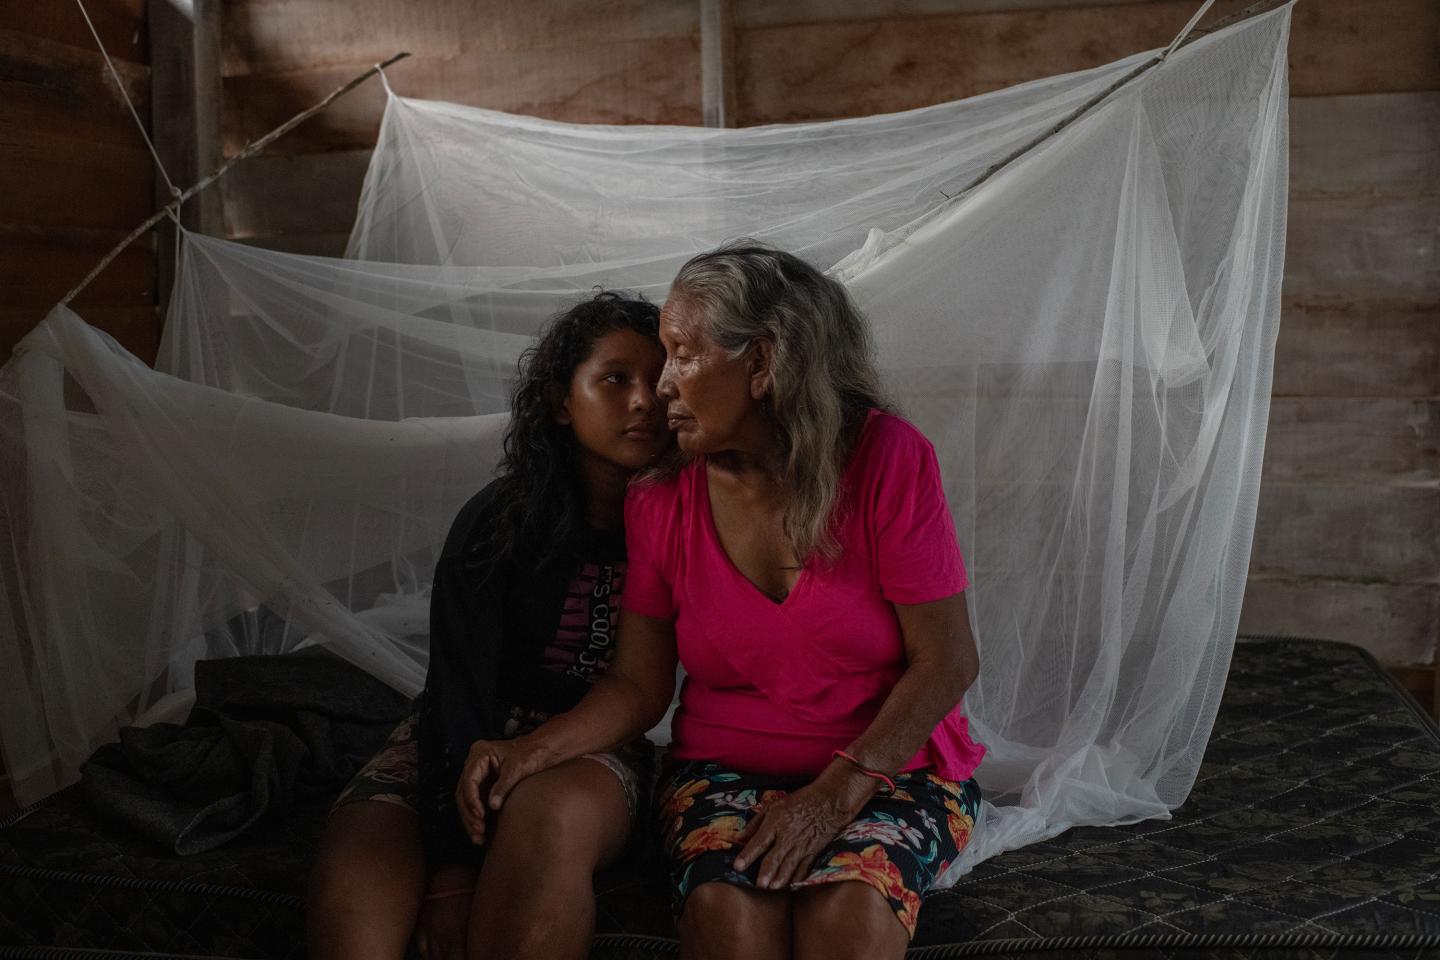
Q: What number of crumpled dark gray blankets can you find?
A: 1